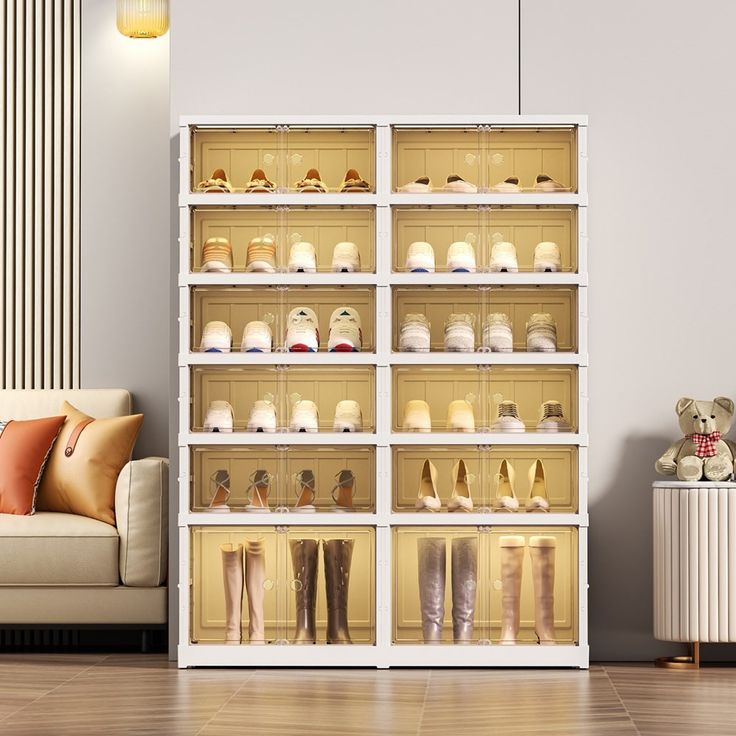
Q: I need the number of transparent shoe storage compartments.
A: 12